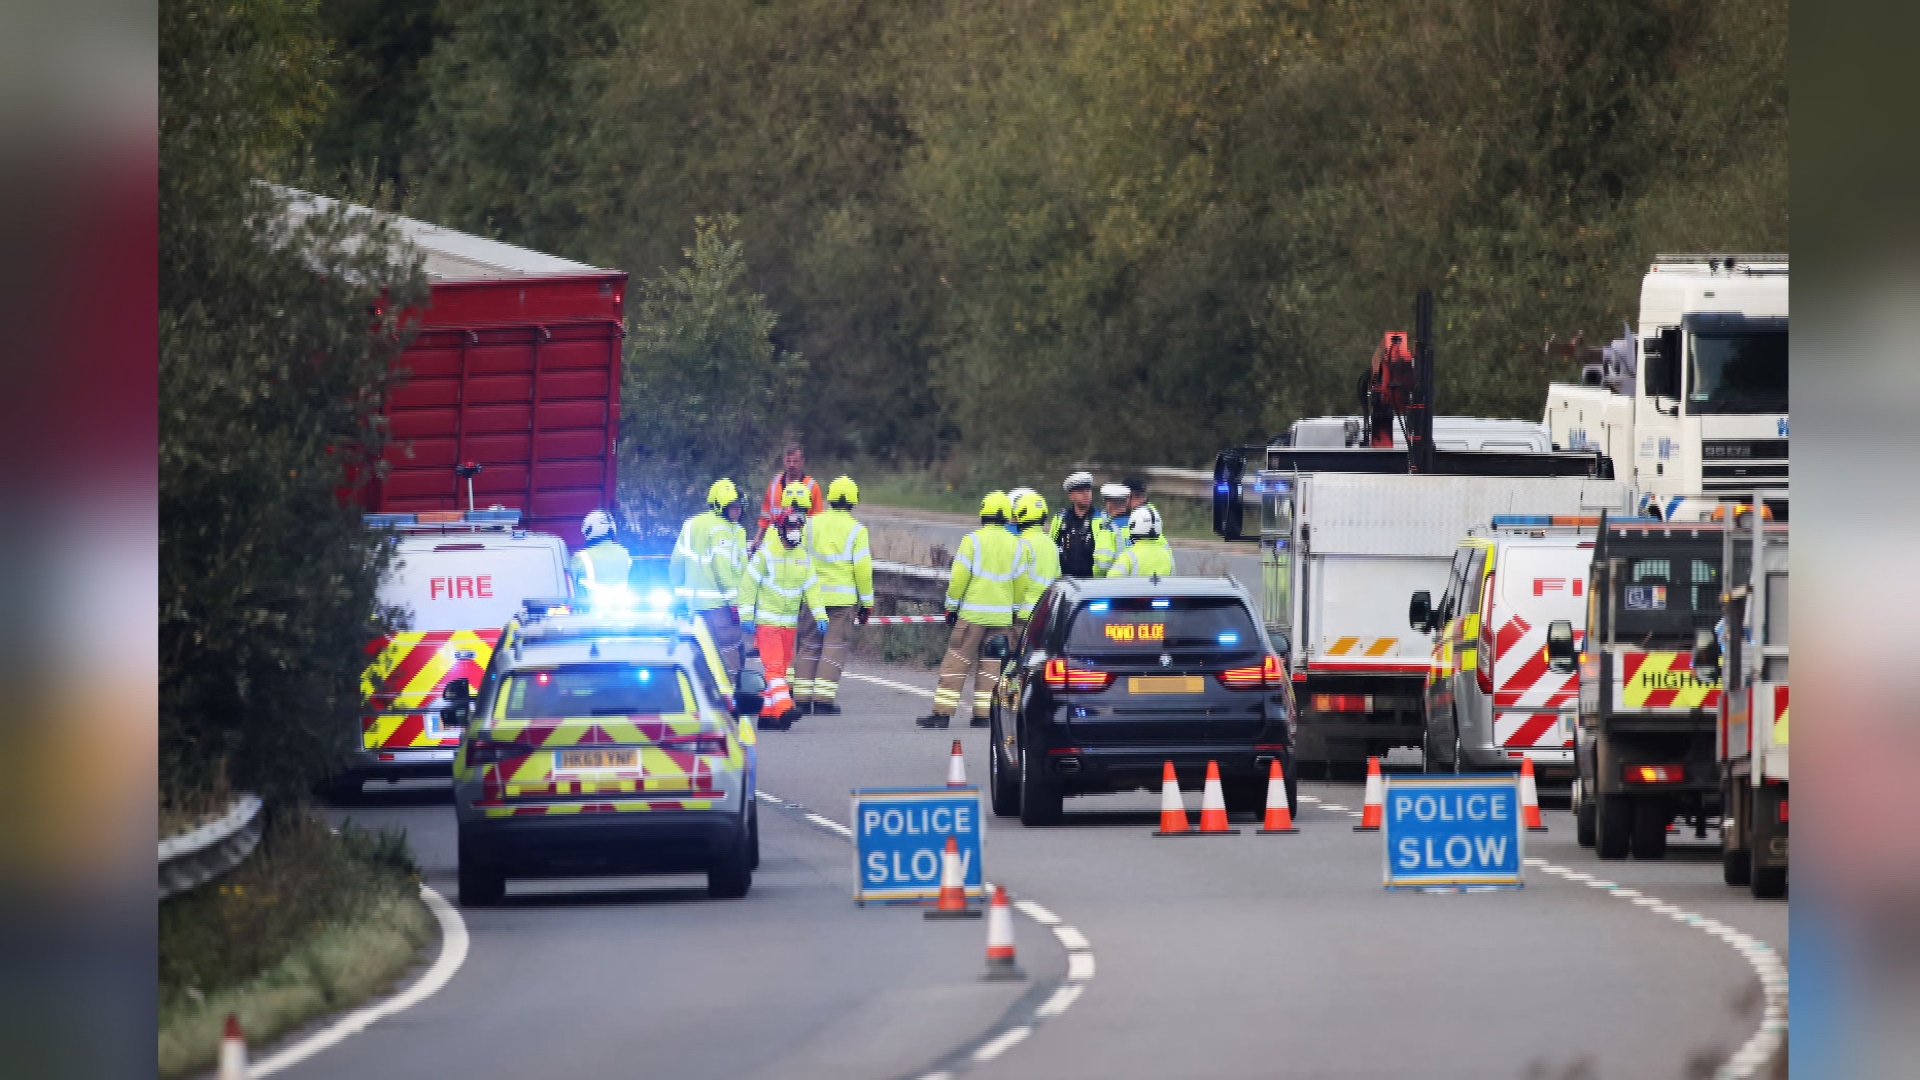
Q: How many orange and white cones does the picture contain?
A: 9